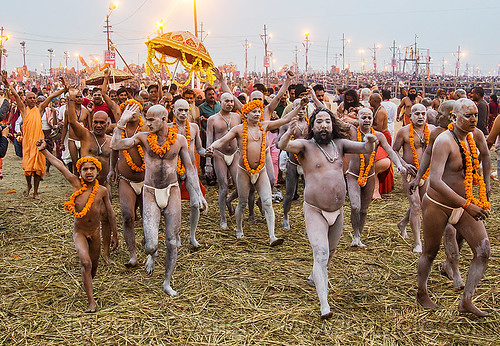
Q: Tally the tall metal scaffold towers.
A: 1